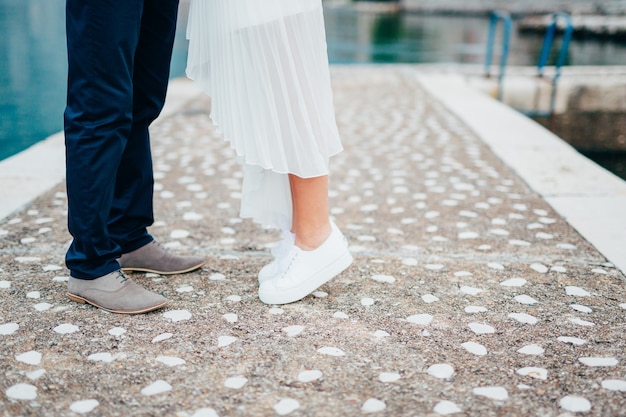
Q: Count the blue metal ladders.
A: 1